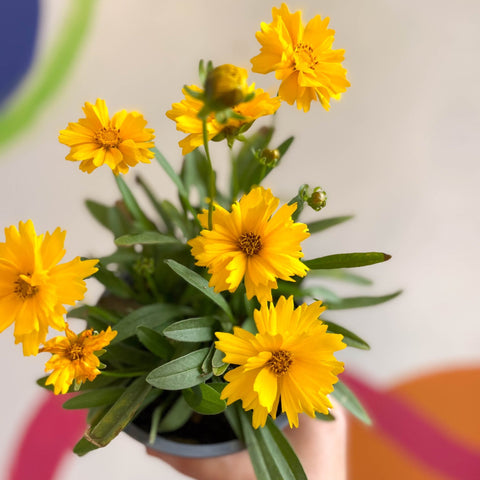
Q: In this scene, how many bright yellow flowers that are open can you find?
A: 7